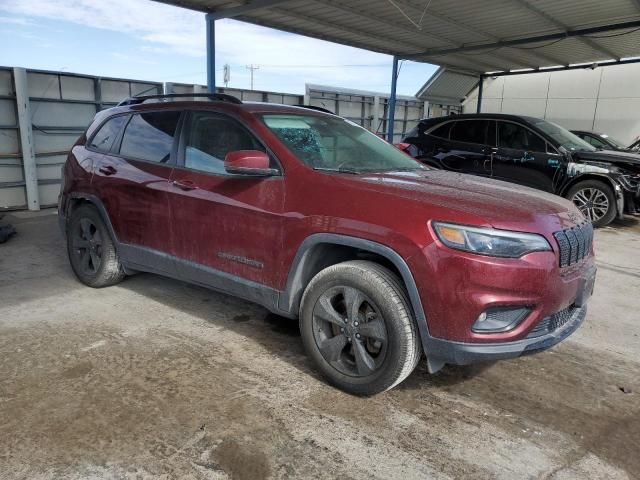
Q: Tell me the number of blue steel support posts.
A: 3